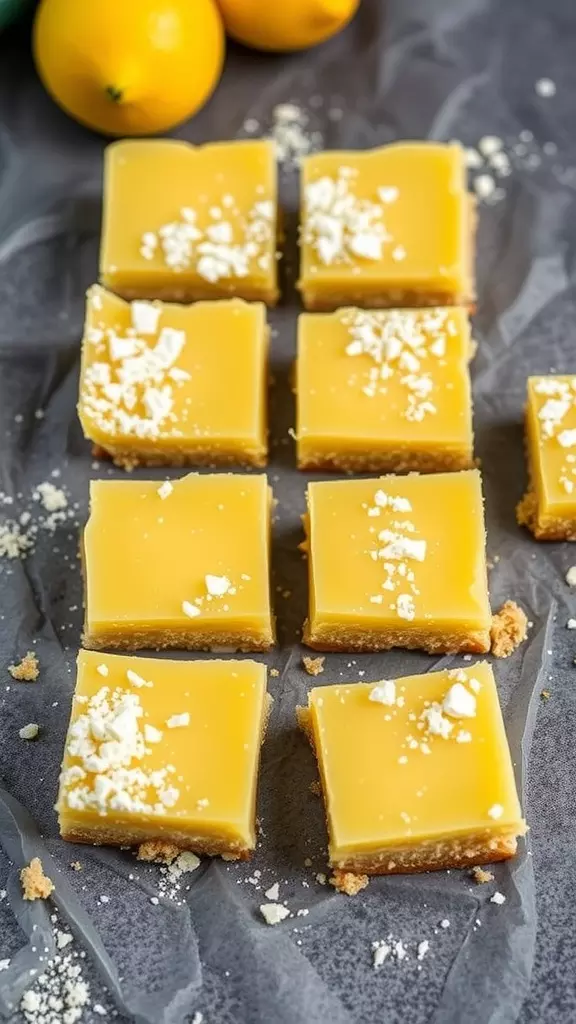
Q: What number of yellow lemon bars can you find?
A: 9